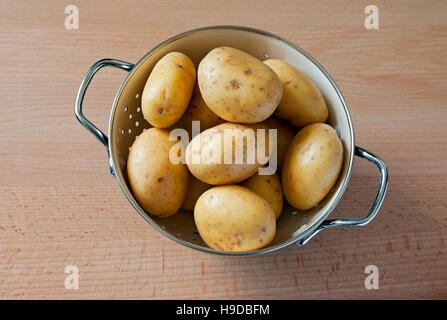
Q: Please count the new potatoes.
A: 11